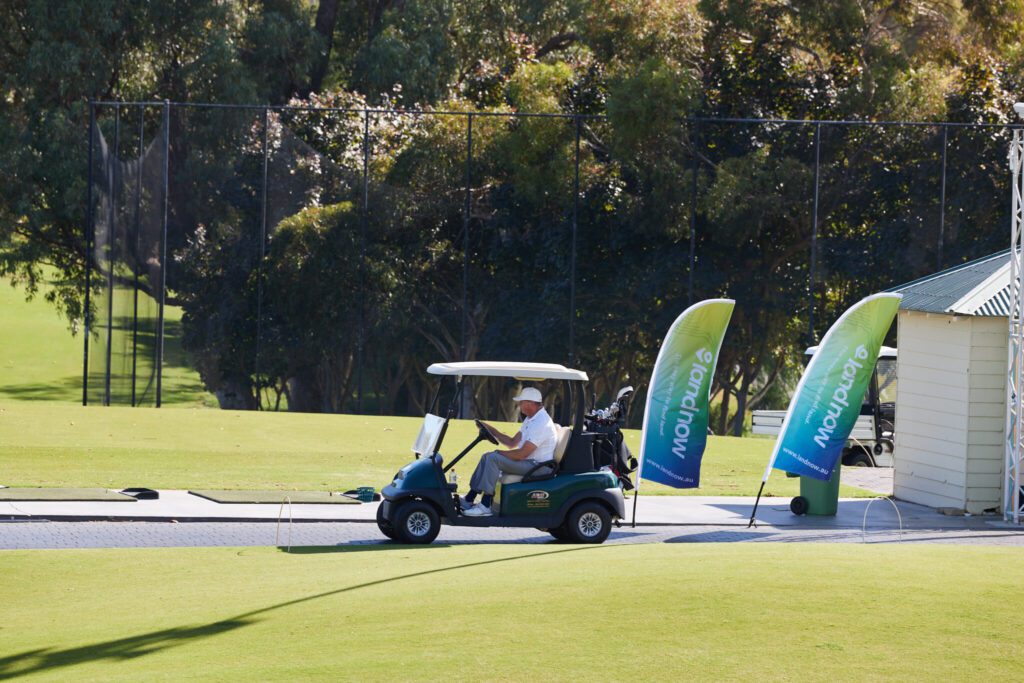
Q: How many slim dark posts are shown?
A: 11